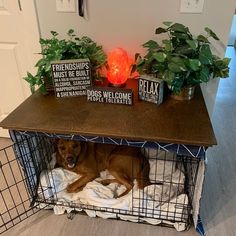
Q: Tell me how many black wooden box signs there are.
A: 3